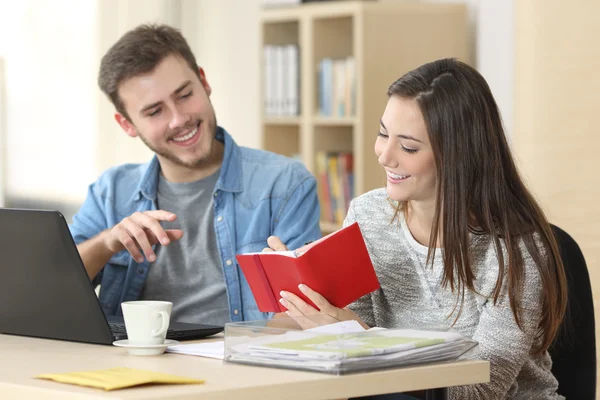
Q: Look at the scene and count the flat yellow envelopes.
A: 1